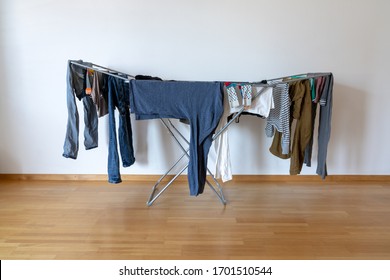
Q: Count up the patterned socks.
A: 2